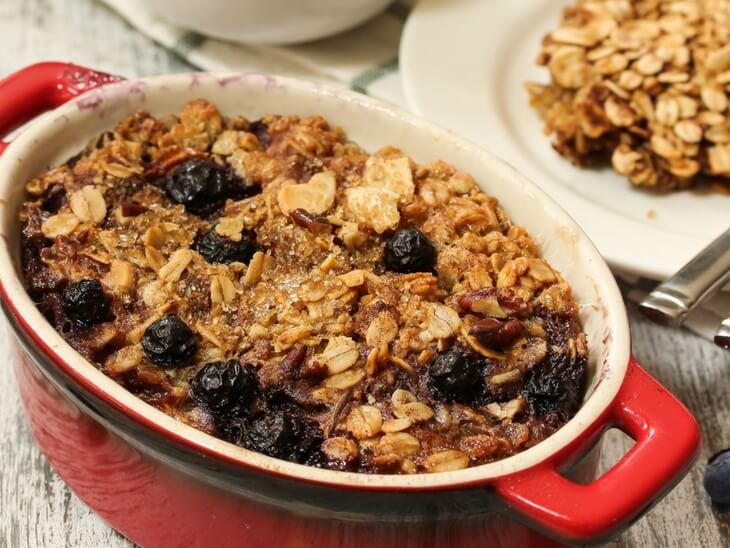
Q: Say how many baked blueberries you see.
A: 9